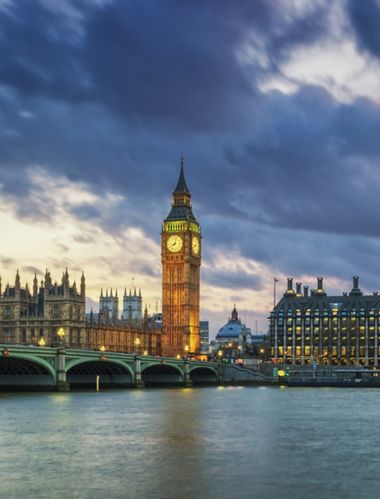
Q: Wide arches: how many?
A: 4